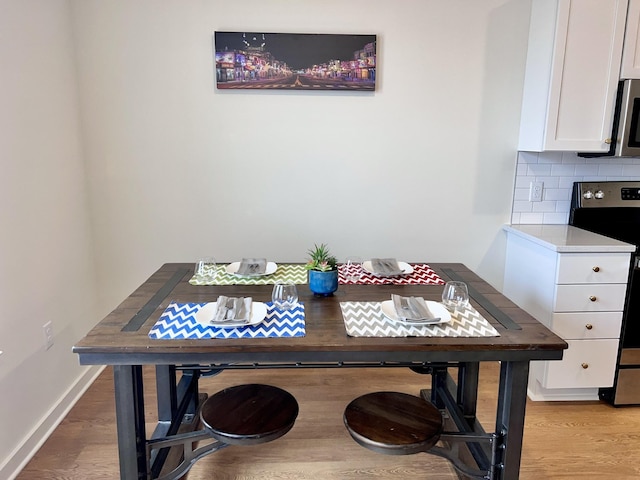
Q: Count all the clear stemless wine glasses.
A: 4